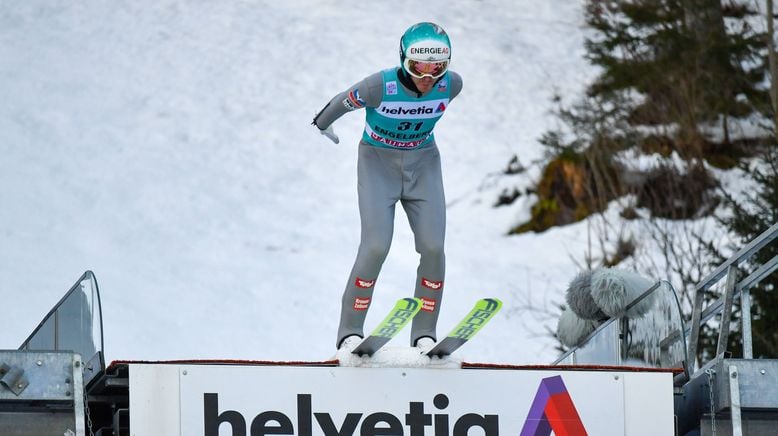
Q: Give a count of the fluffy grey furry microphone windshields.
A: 3